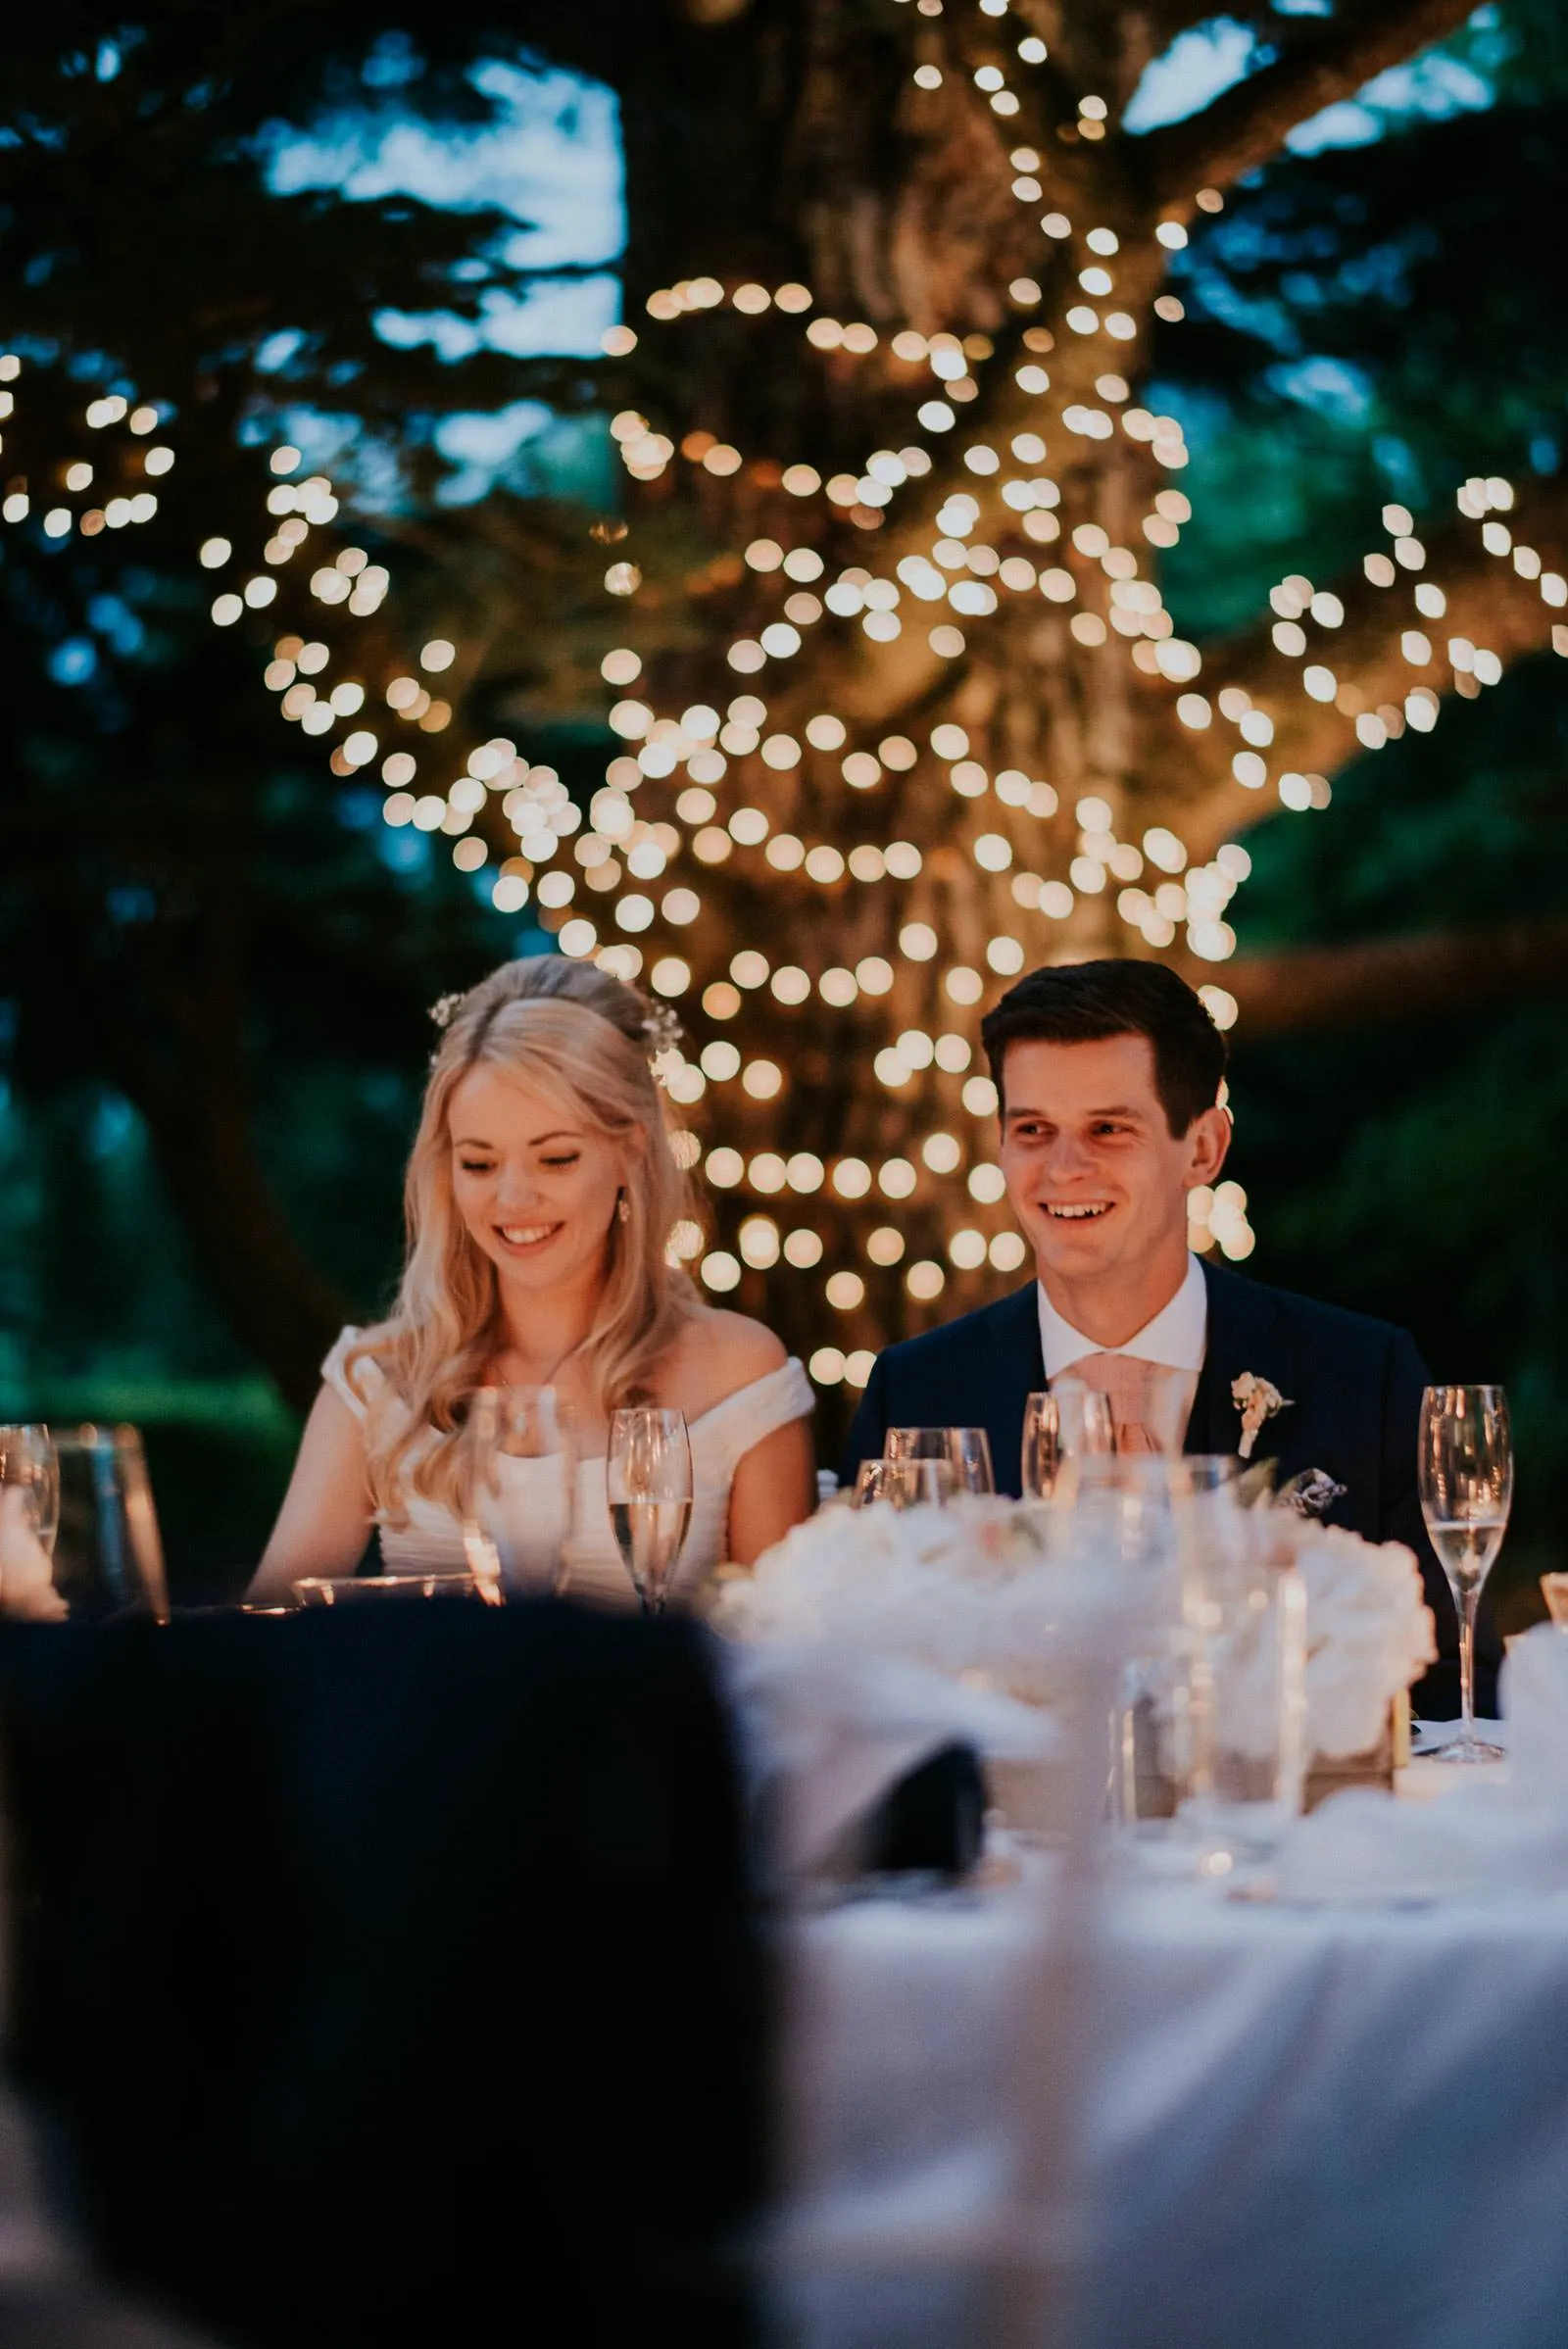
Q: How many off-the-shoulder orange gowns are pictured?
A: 0